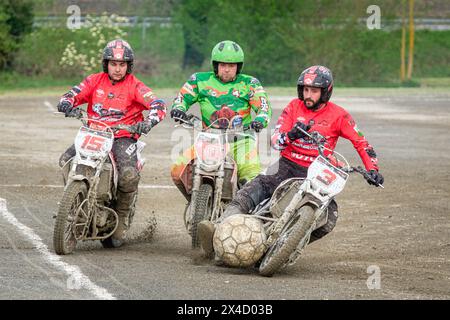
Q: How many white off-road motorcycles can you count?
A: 3